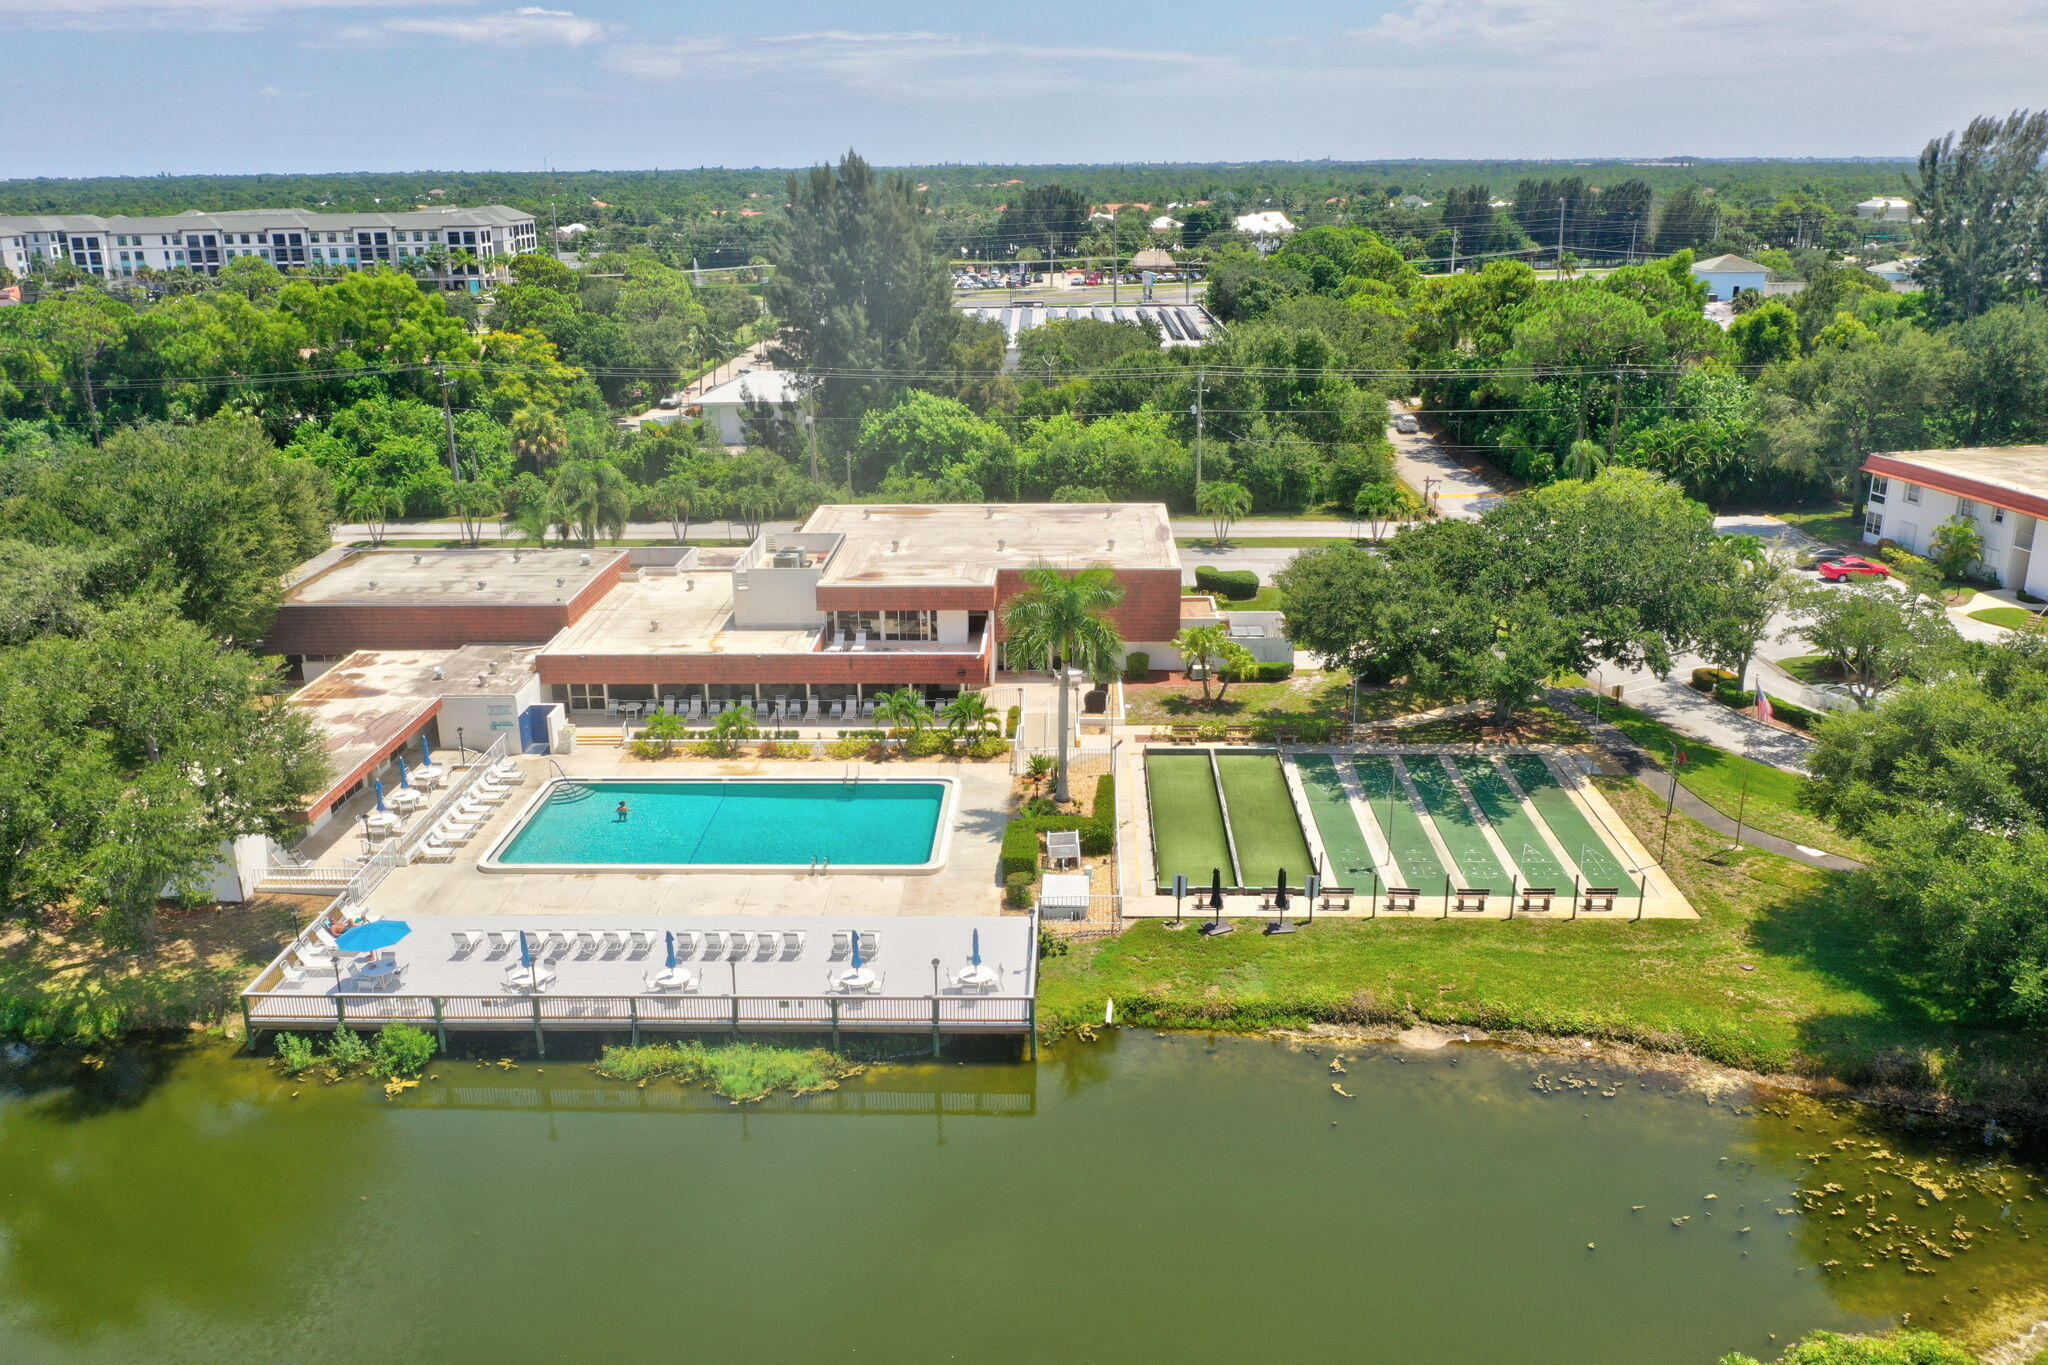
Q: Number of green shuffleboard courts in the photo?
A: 5